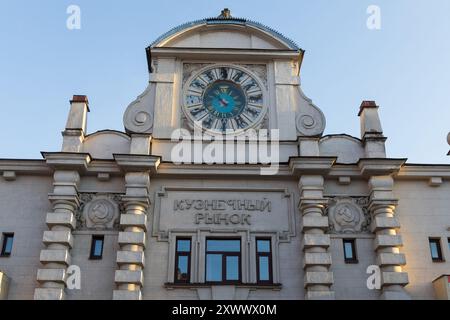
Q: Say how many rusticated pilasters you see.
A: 4